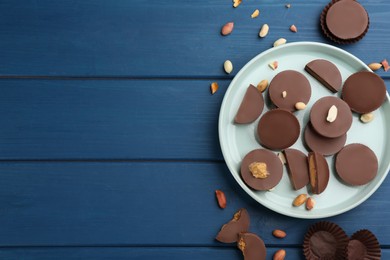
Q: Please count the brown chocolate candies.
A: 14